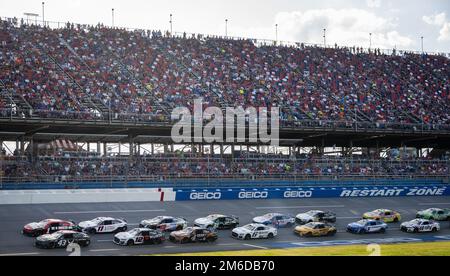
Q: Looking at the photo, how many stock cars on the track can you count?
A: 15